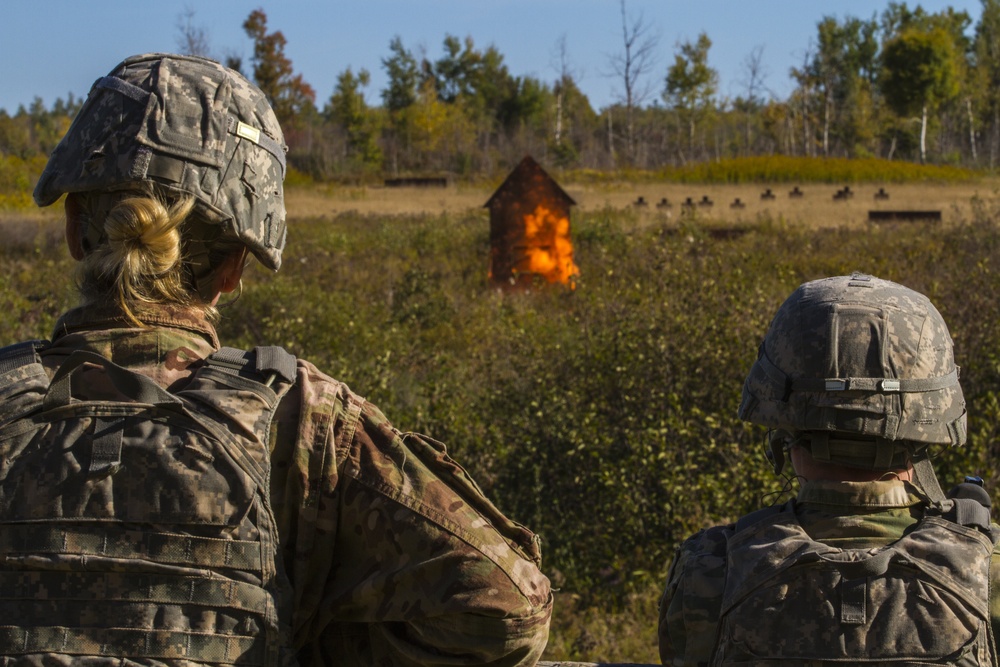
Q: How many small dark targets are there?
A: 10